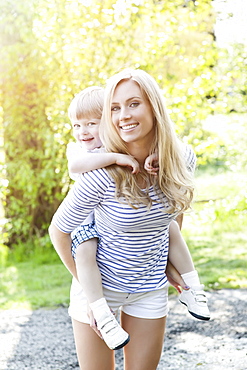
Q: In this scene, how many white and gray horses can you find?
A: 0